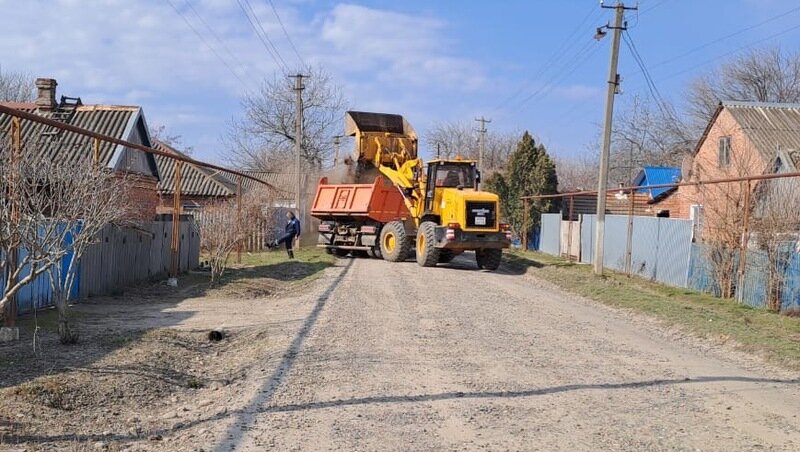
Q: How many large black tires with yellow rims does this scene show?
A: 2